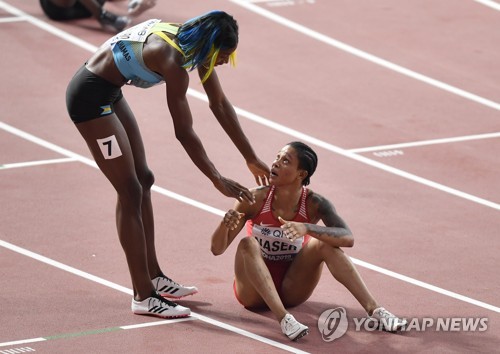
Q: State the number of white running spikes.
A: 4